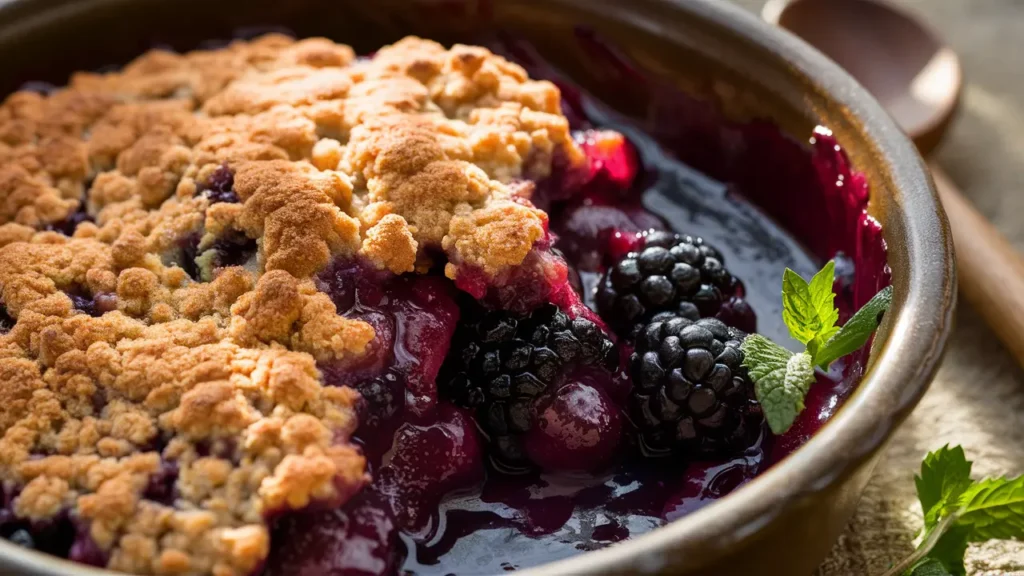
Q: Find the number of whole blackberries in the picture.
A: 3